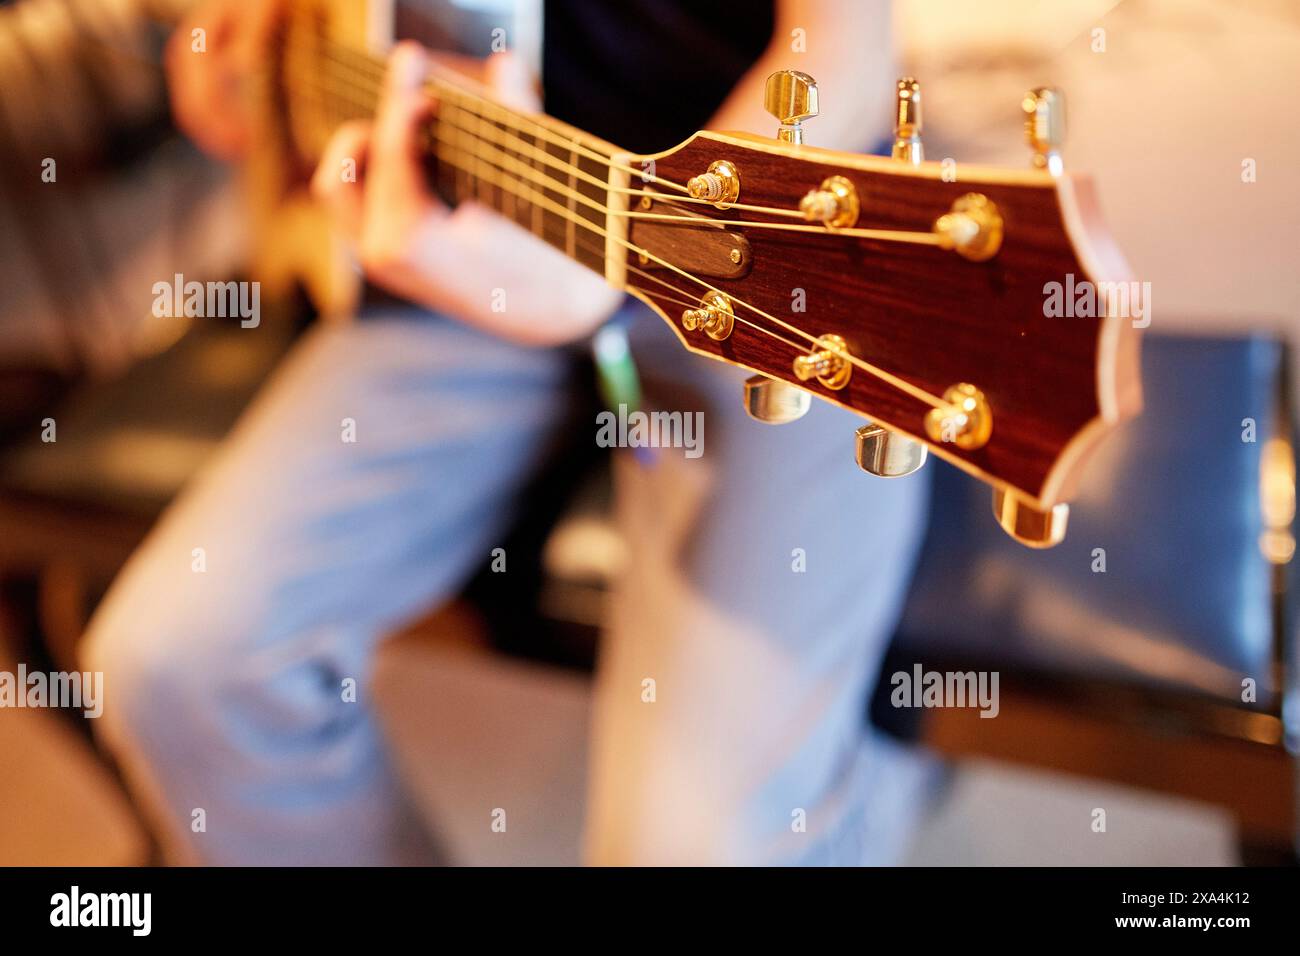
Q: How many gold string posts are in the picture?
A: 6